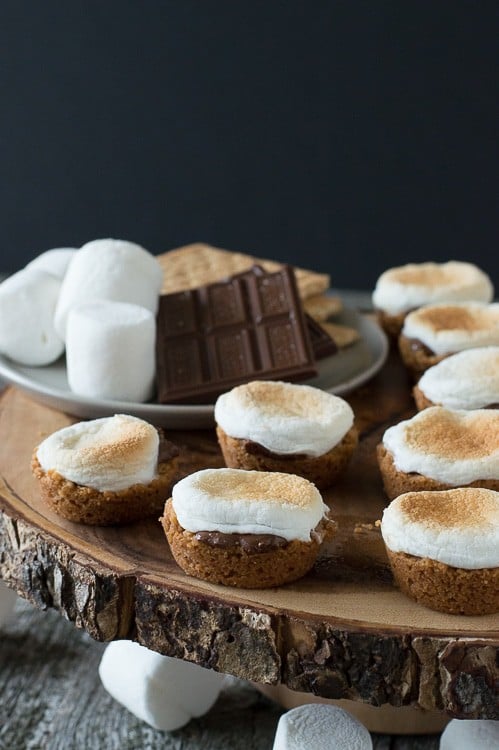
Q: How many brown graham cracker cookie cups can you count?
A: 8